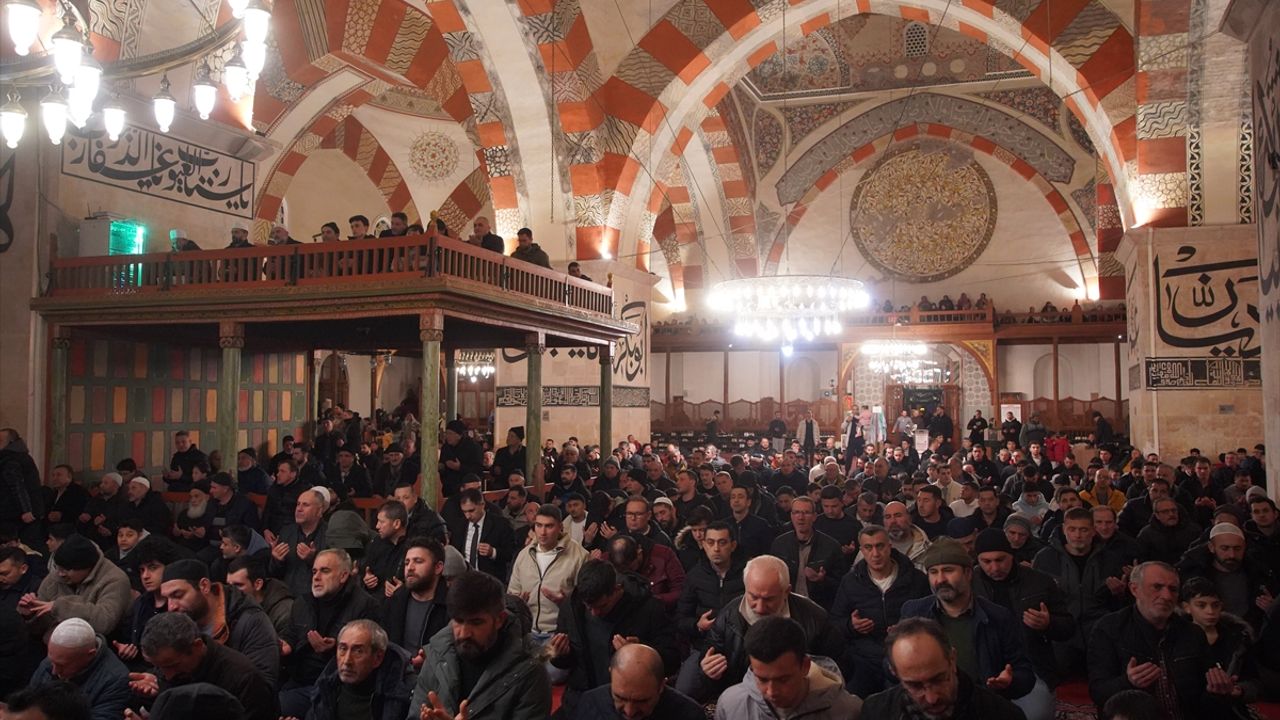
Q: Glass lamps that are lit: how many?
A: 13